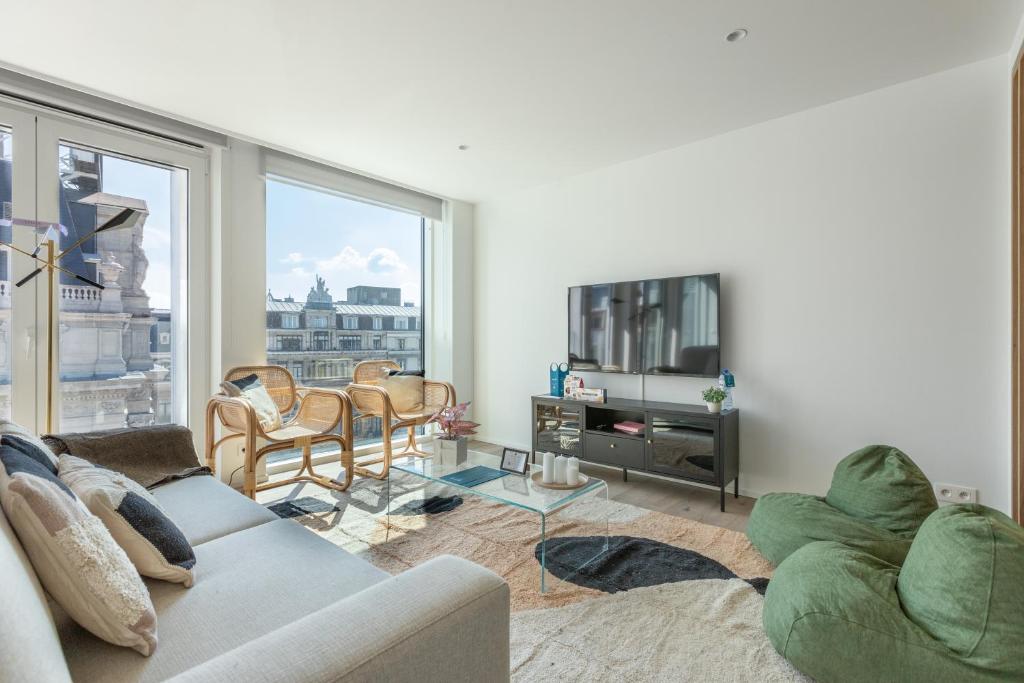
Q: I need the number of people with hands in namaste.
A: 0